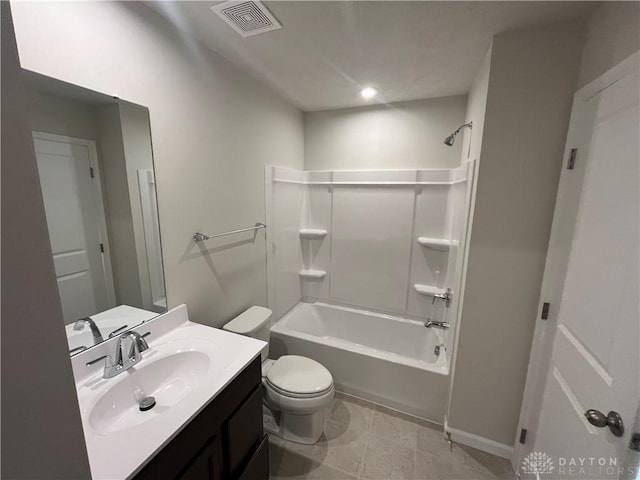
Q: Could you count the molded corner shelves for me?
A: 4